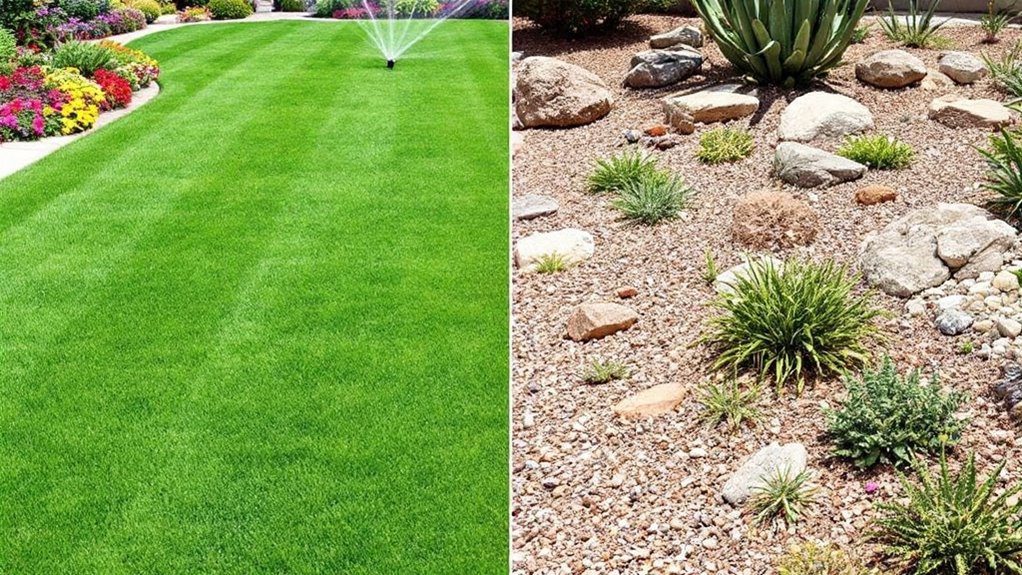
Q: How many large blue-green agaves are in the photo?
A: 1